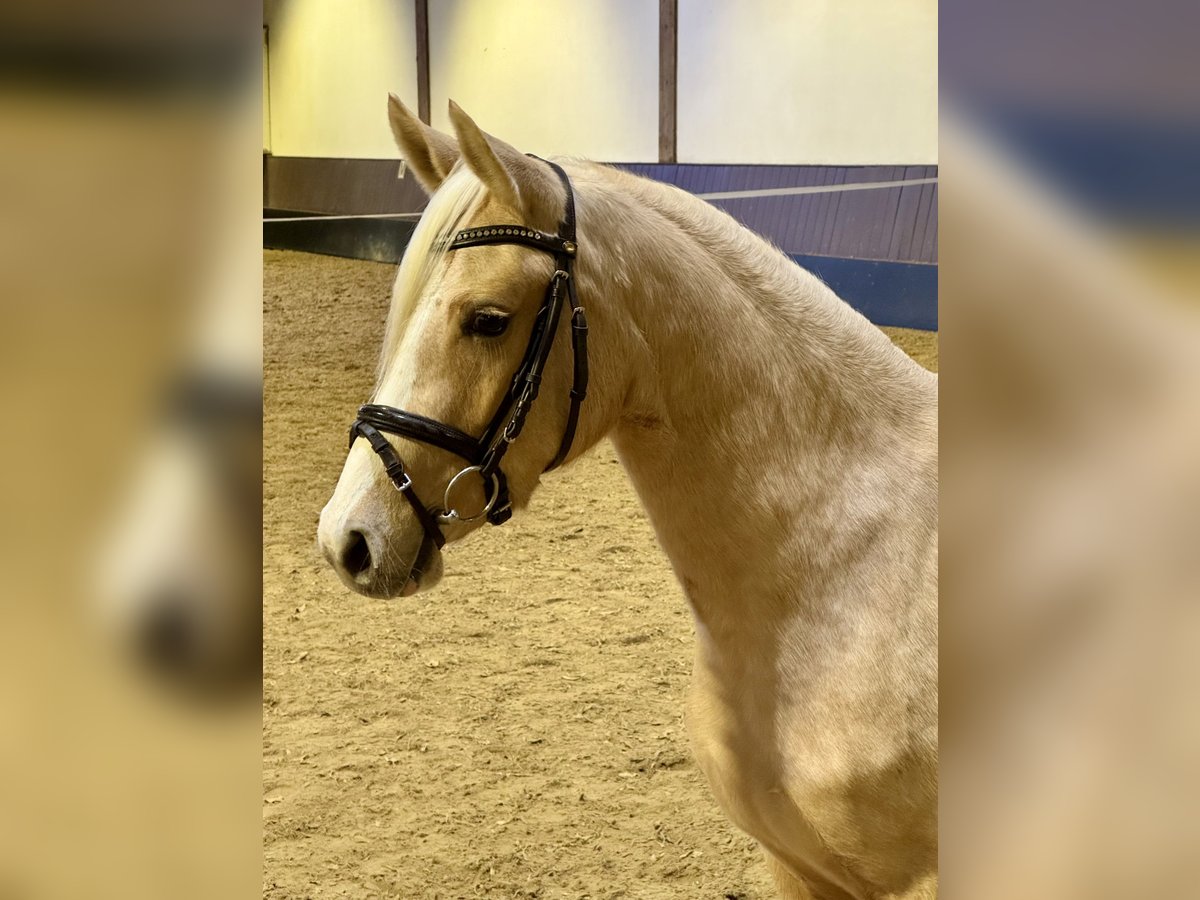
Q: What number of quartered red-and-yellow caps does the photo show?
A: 0